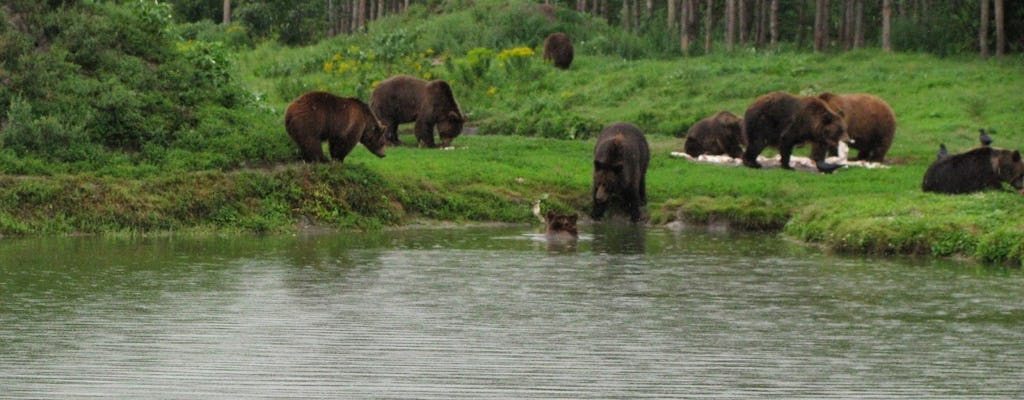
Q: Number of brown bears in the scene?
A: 9